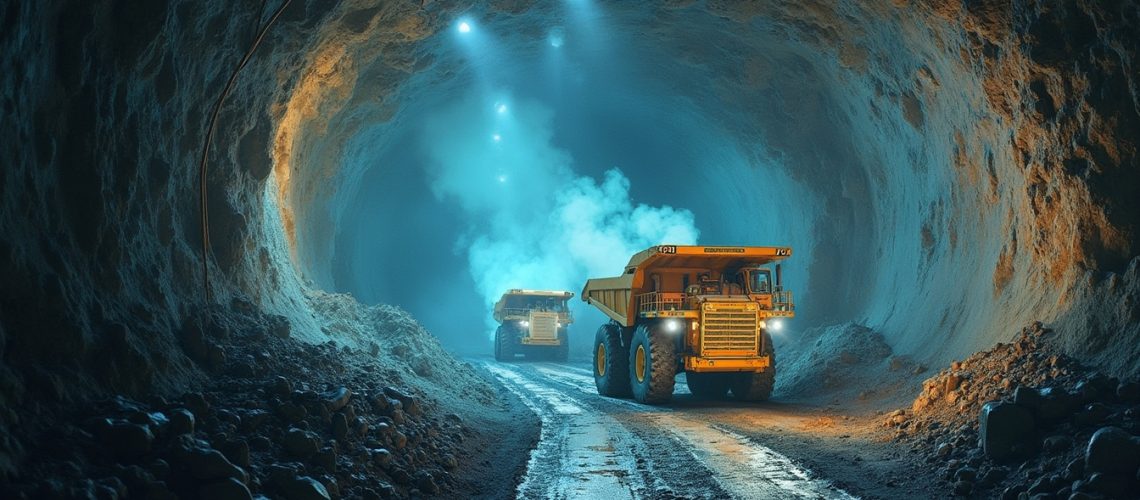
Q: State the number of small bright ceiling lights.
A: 5